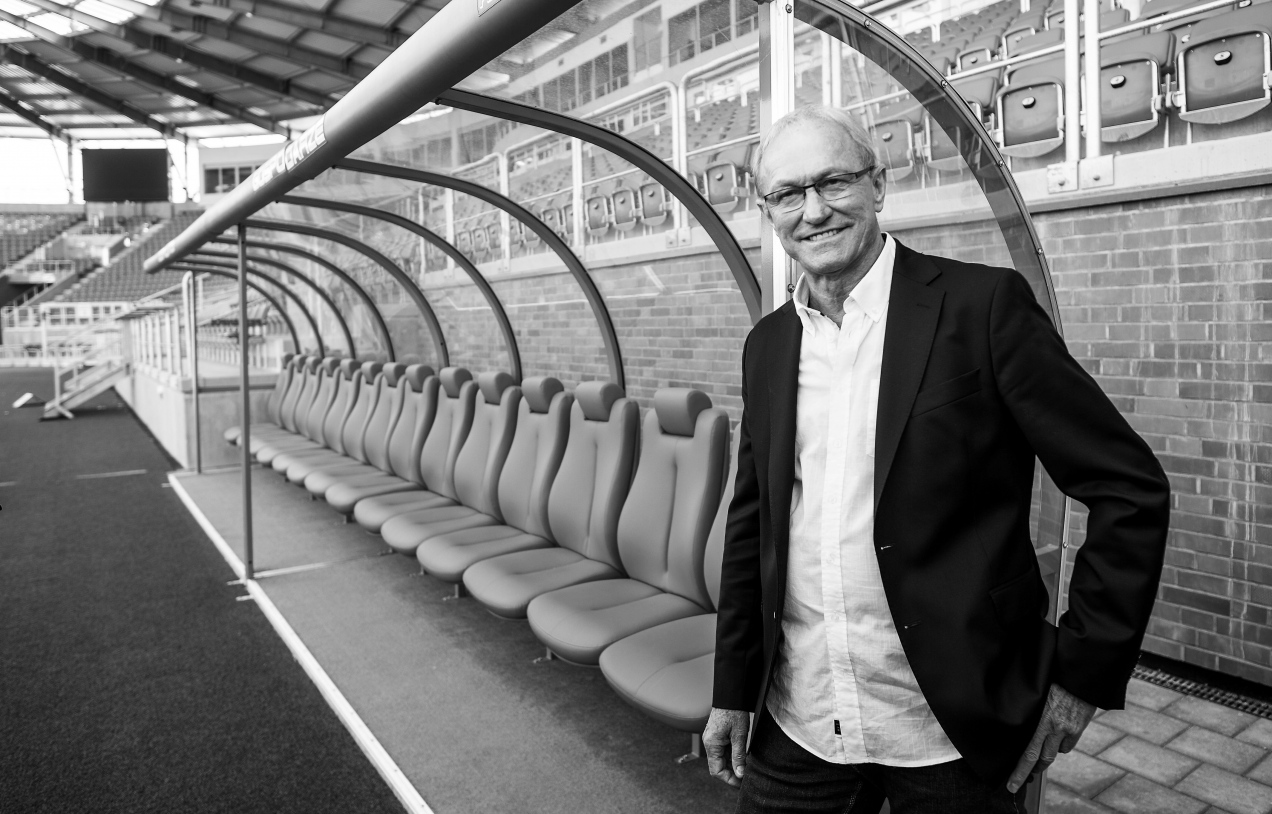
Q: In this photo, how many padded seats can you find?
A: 14